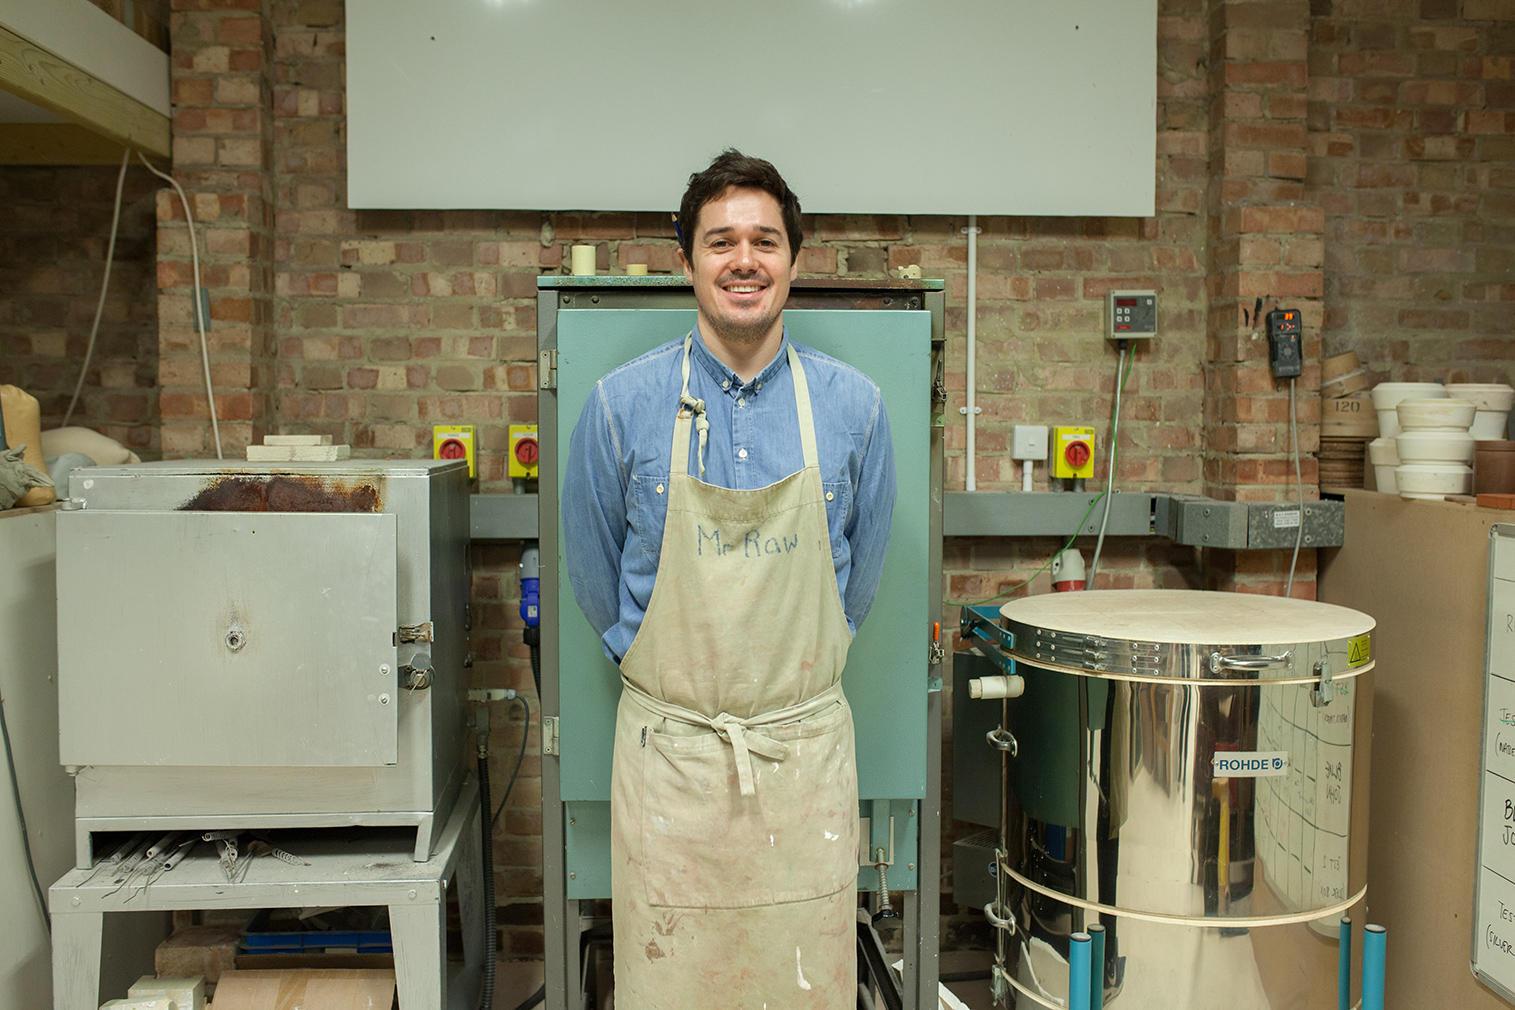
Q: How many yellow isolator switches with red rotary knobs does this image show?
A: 3